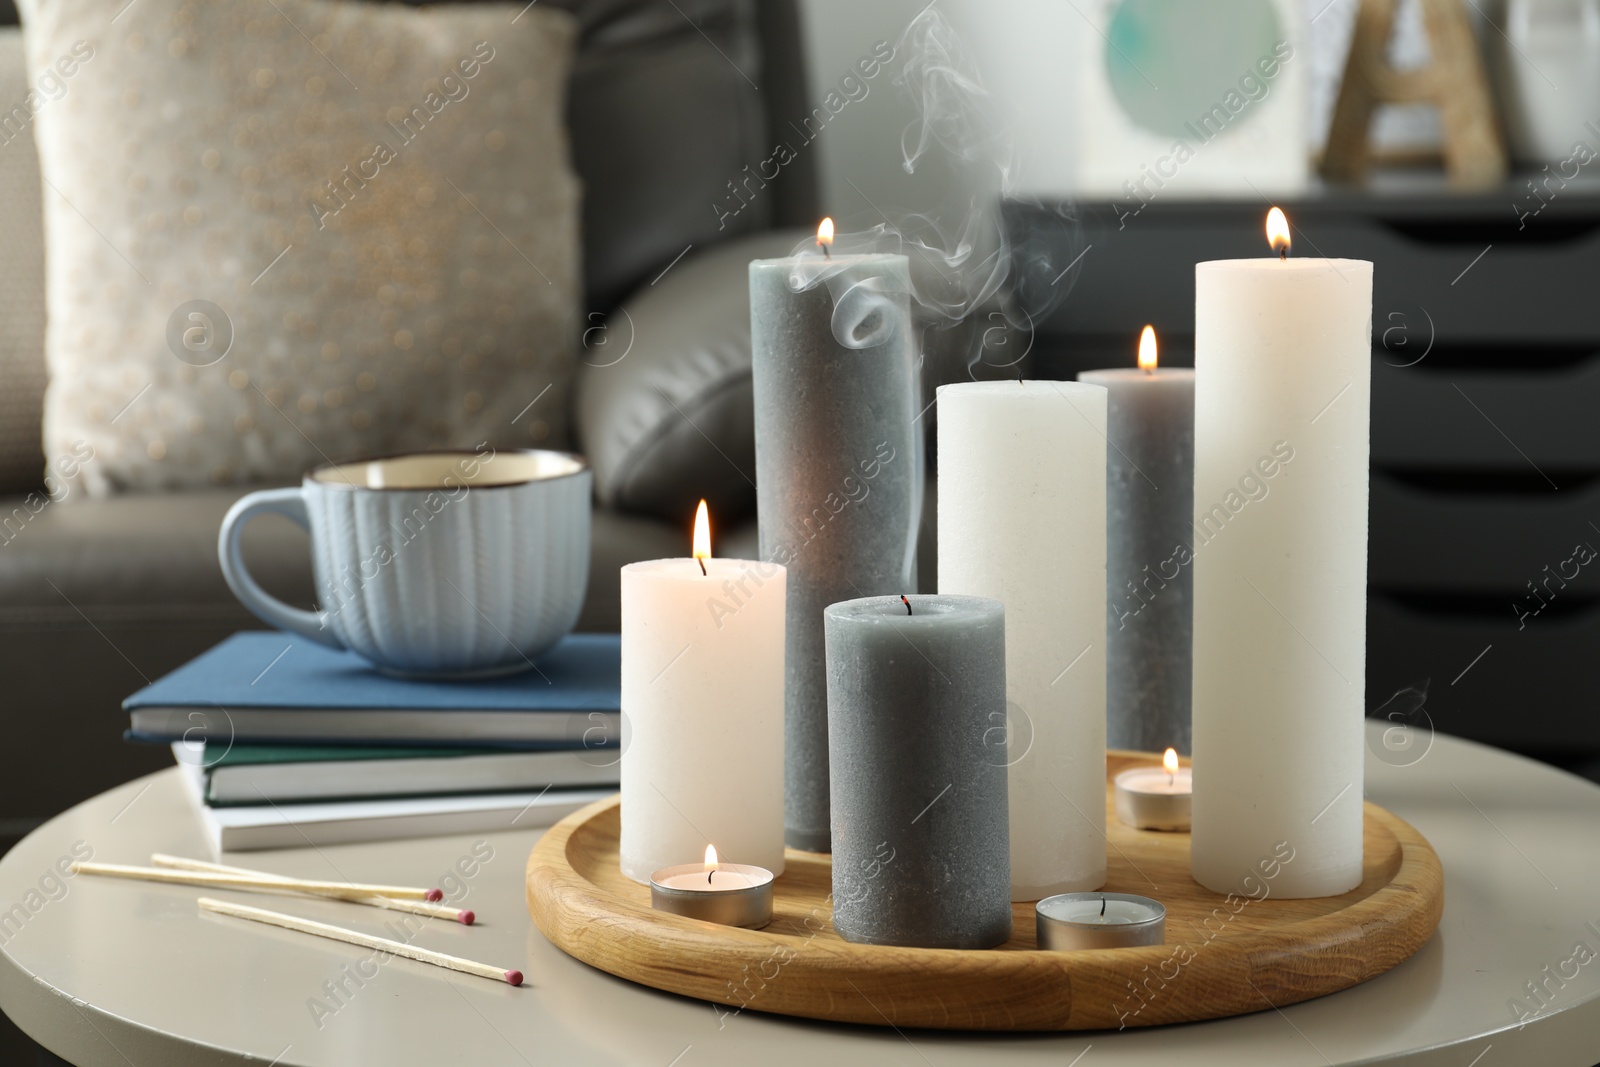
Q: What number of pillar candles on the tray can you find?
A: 6